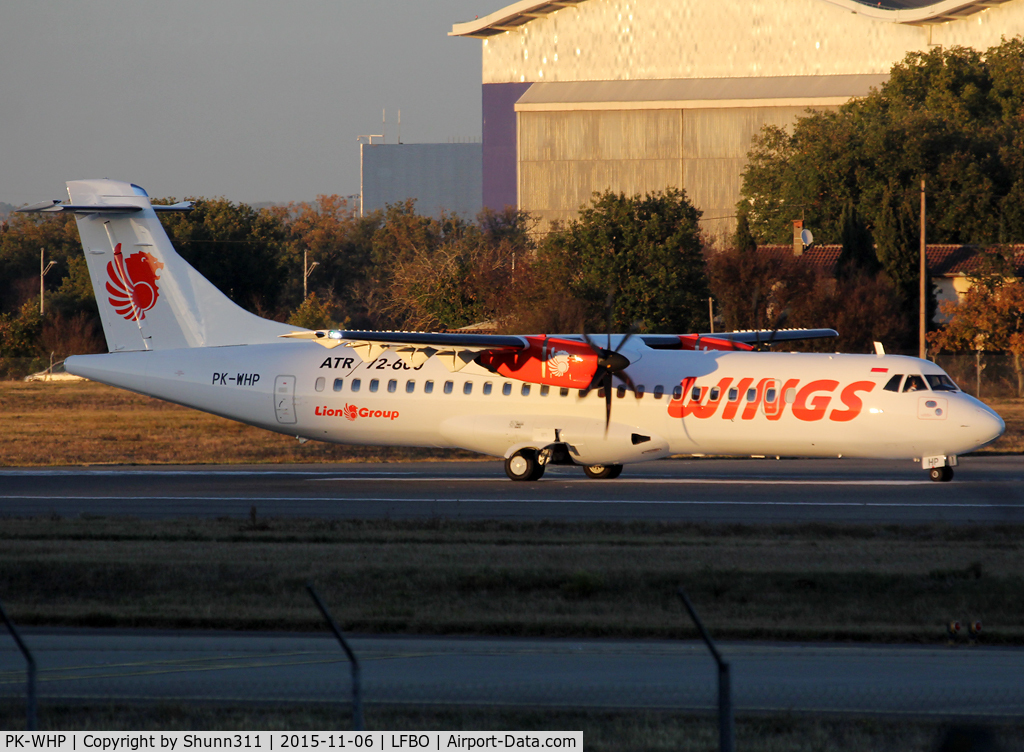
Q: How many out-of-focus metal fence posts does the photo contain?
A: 3